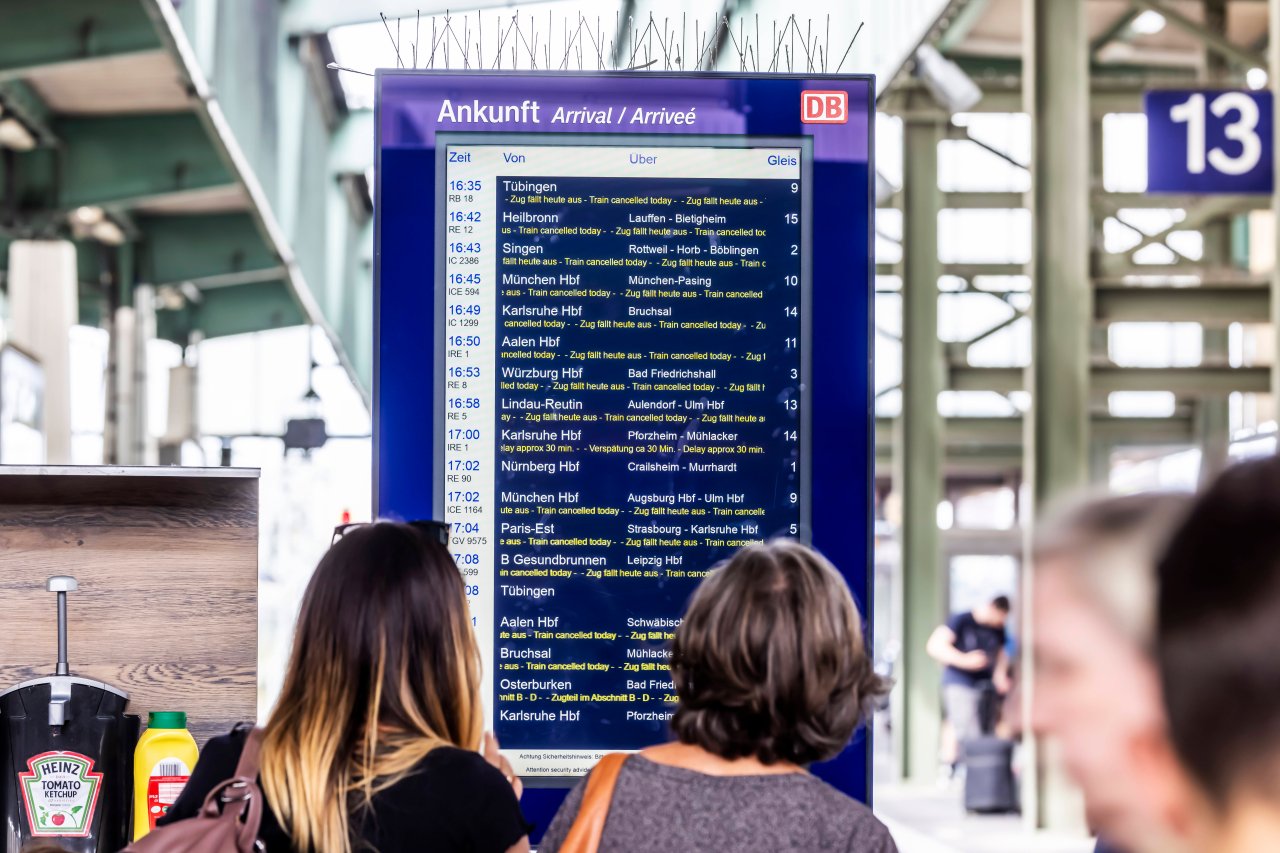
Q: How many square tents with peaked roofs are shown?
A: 0